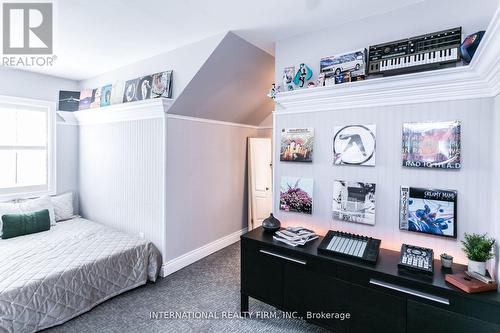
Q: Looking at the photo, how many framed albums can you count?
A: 6